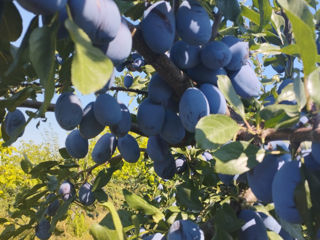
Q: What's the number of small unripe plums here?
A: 0